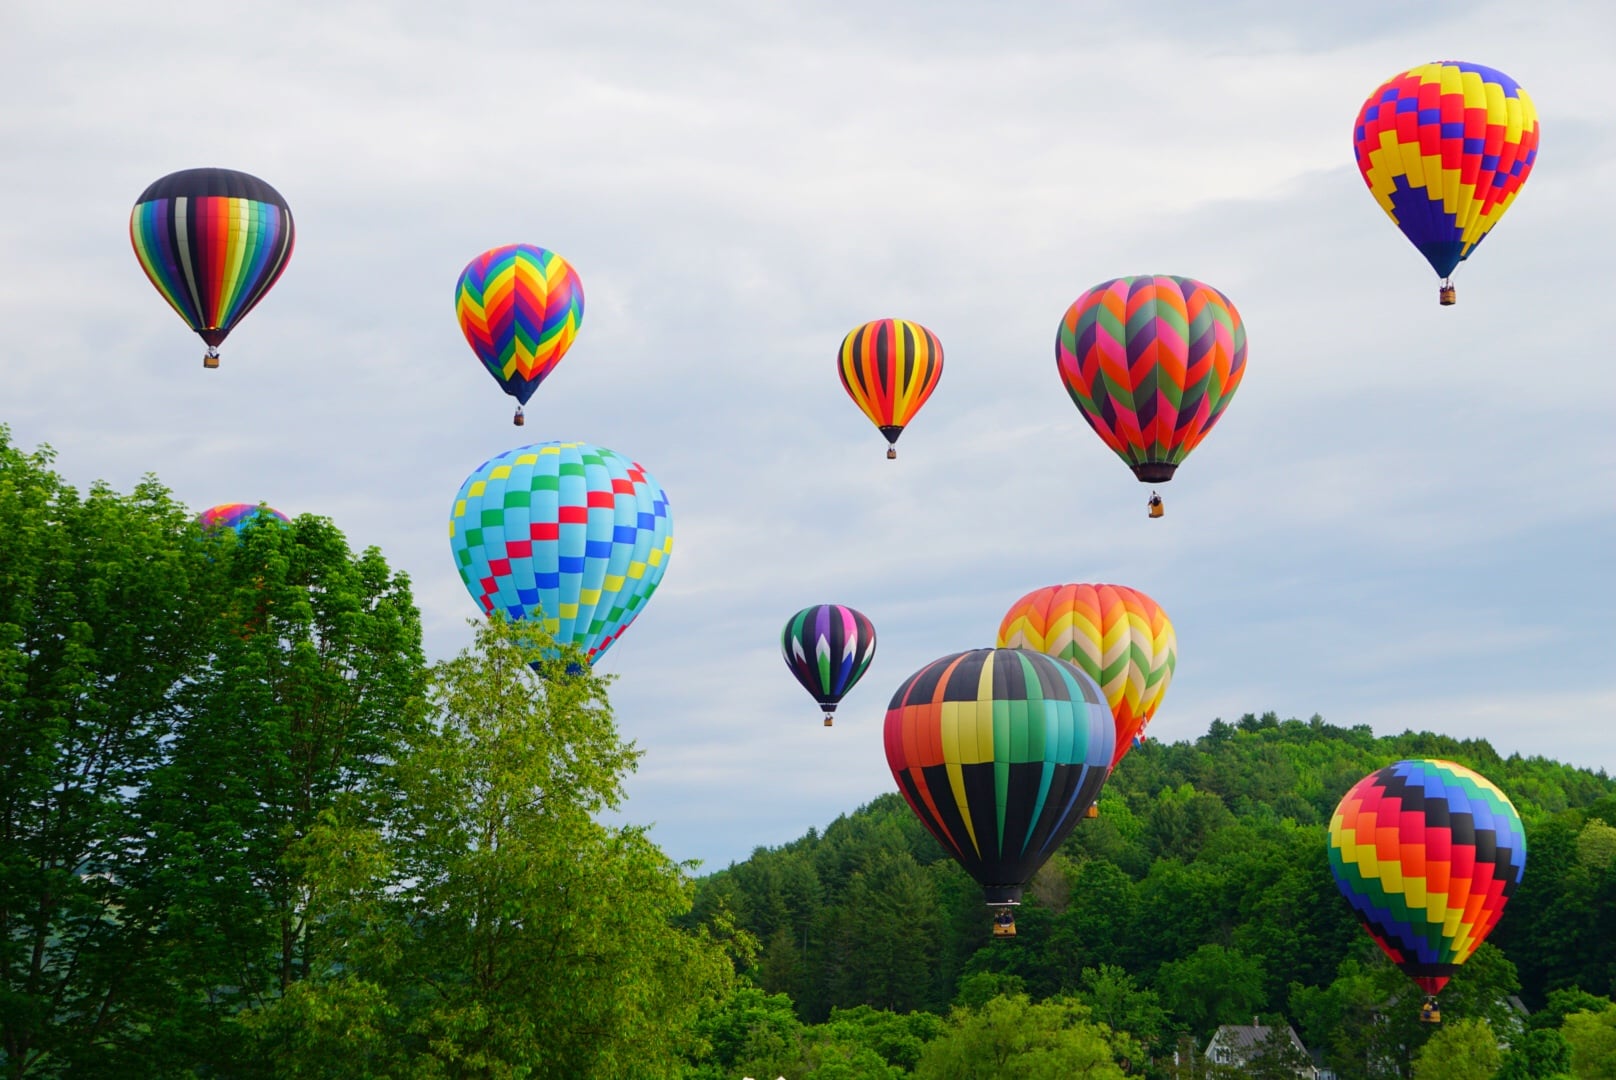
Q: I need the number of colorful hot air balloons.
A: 11